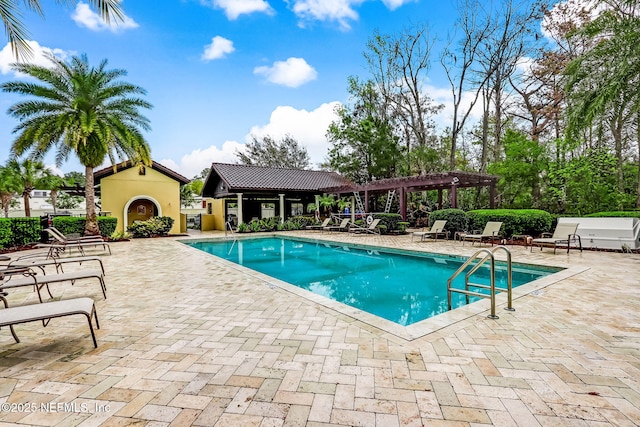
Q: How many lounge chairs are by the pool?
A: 12